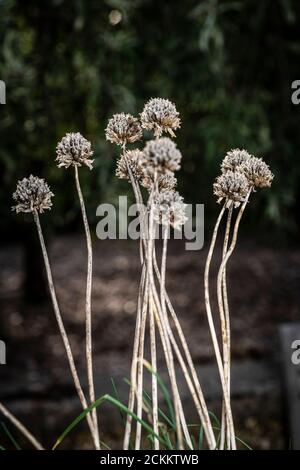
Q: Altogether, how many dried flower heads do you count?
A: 11